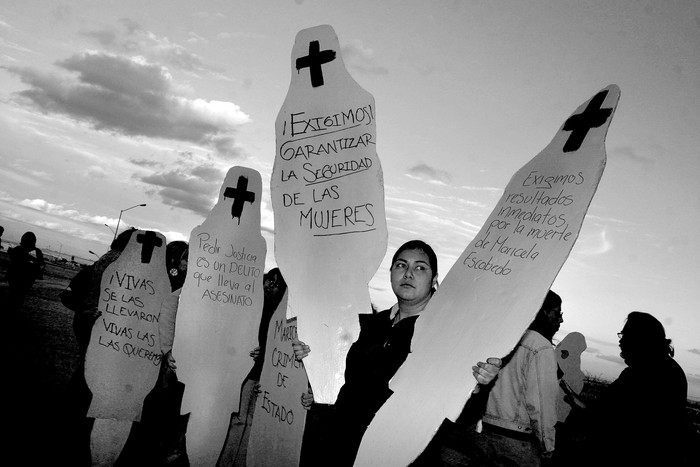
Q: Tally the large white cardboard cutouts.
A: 5